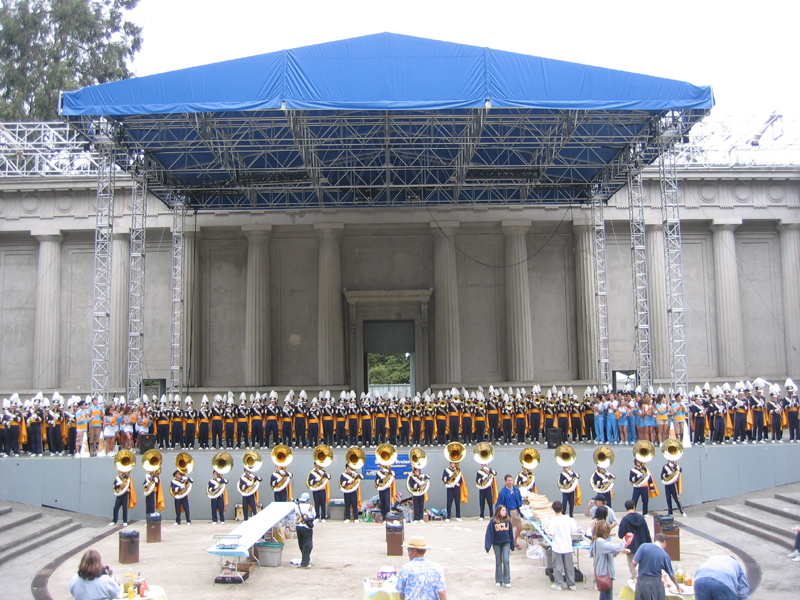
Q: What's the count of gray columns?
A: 11